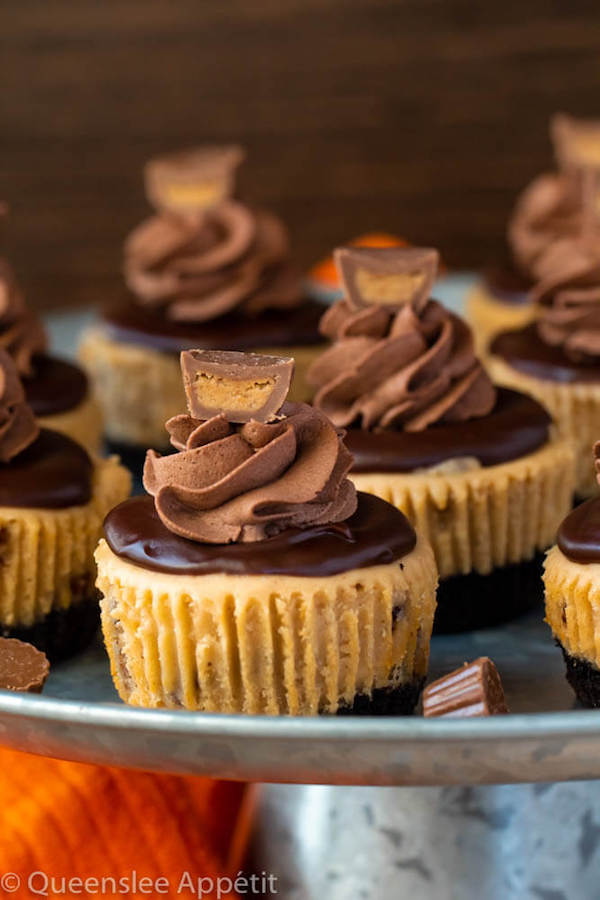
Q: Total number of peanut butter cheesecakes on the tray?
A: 8